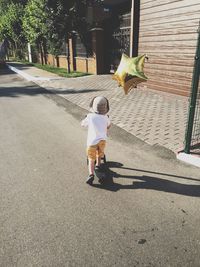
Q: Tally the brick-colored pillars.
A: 2